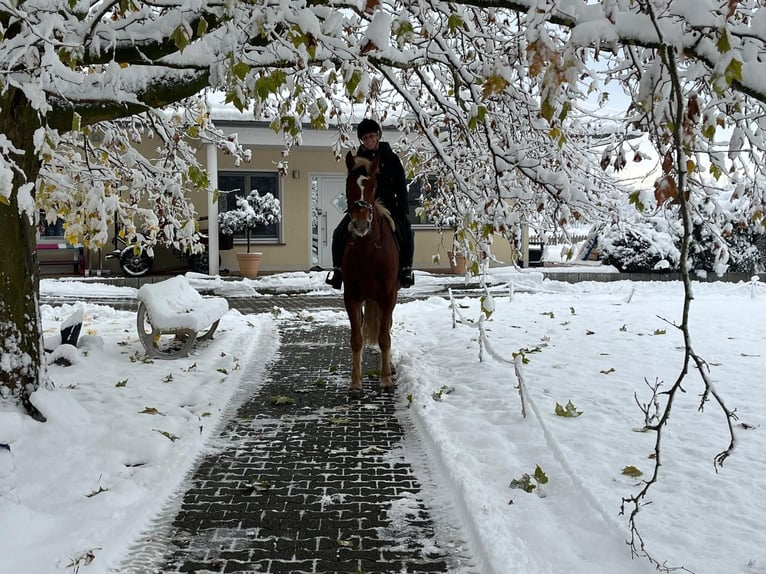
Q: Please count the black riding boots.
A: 2